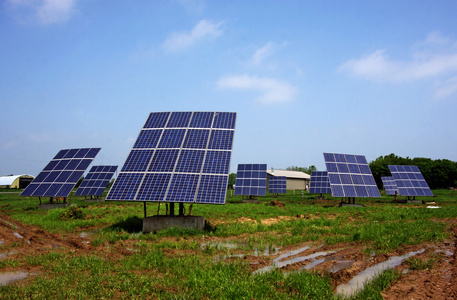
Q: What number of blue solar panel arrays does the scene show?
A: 9